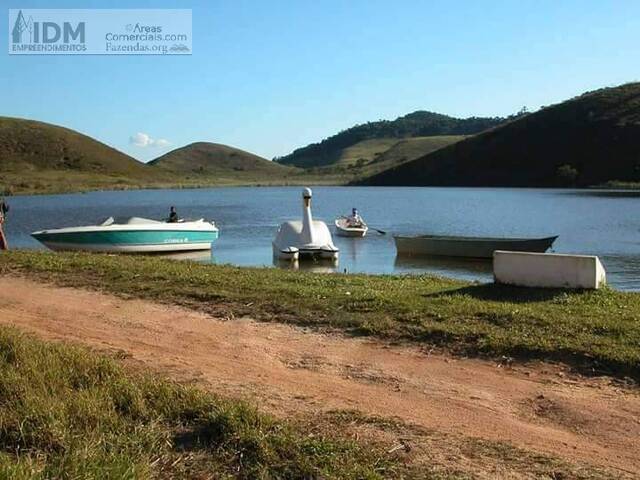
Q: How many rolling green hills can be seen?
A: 4